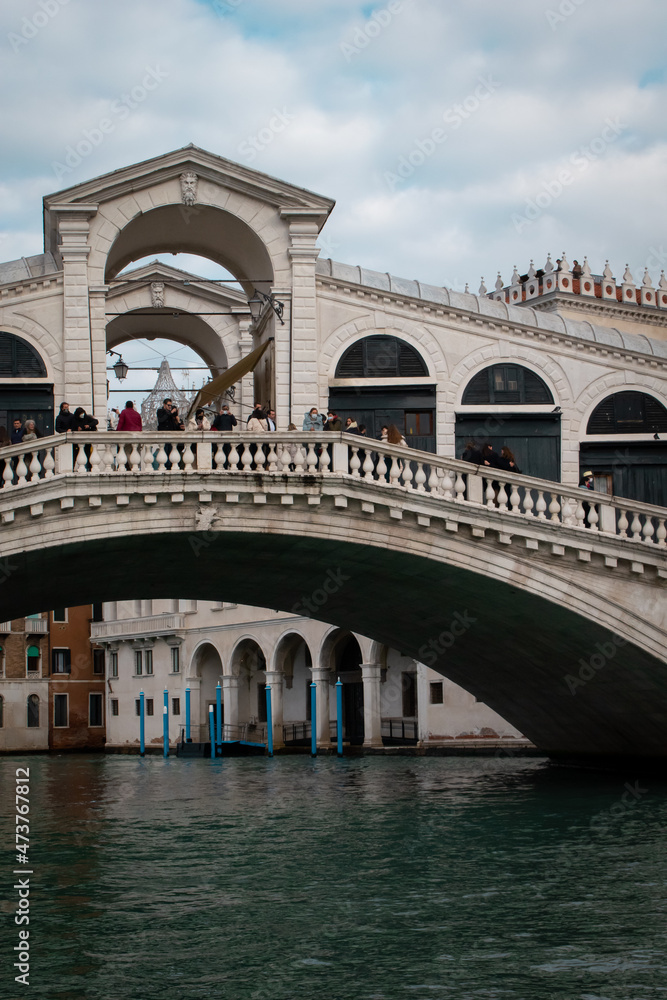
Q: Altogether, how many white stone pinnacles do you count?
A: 12